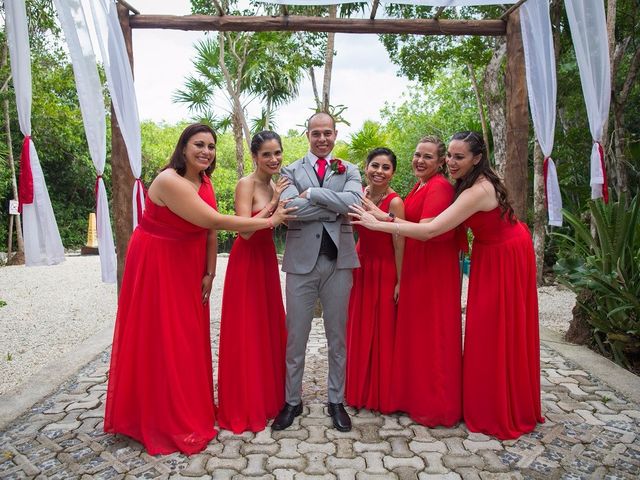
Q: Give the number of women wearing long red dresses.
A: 5